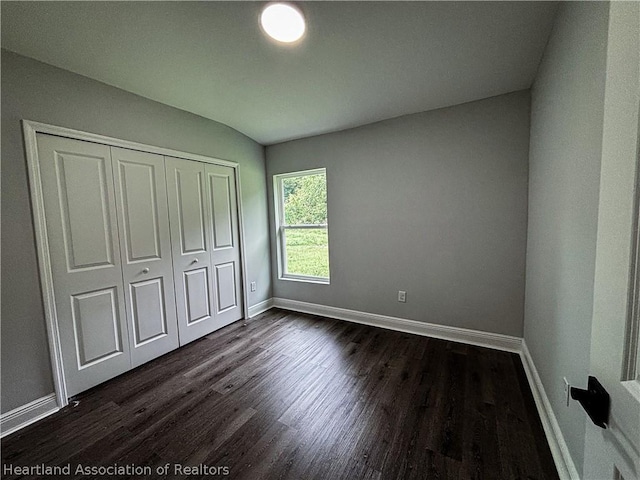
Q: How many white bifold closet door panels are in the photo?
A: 4